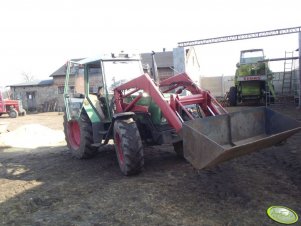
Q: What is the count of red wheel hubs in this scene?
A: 2